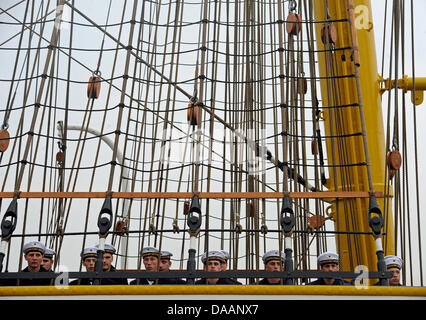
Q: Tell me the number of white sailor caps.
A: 11